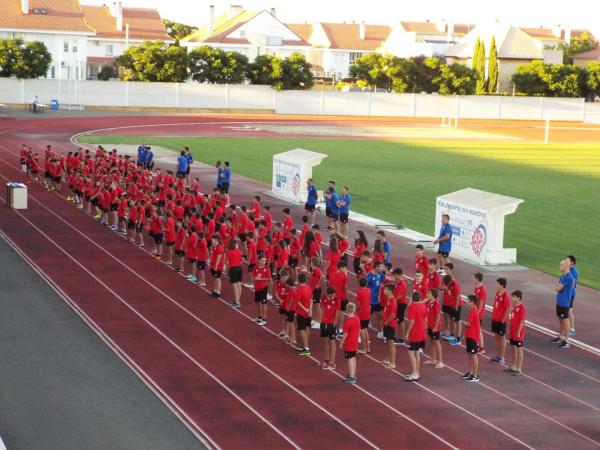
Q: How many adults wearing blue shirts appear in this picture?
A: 15